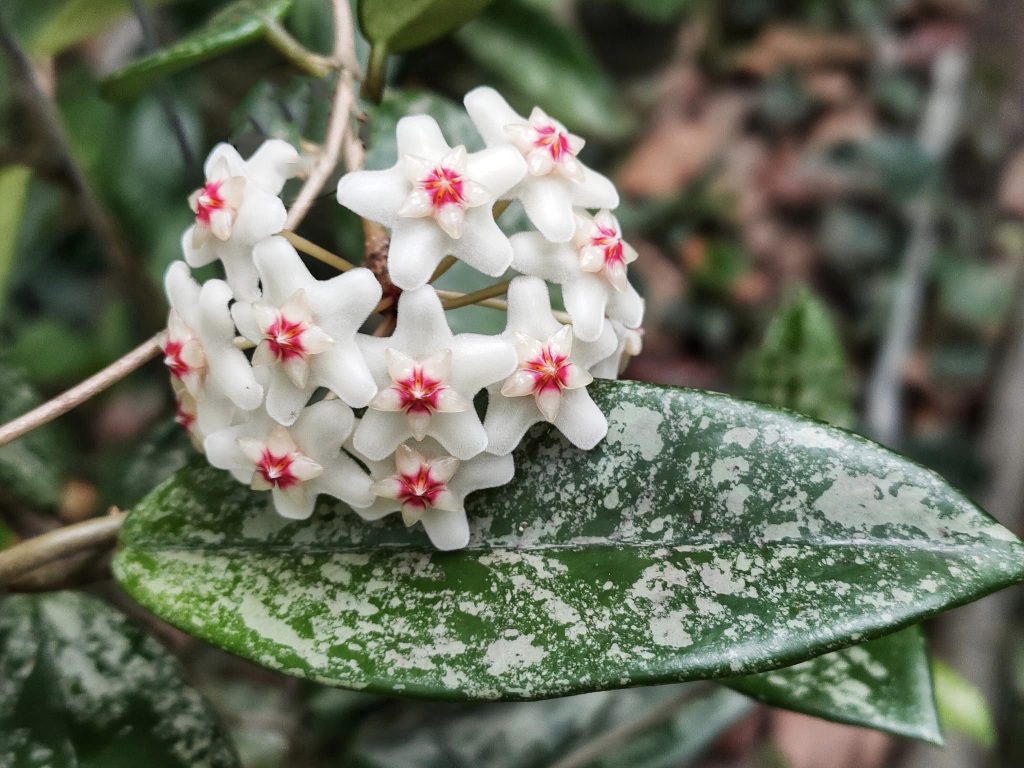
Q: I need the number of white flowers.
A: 12